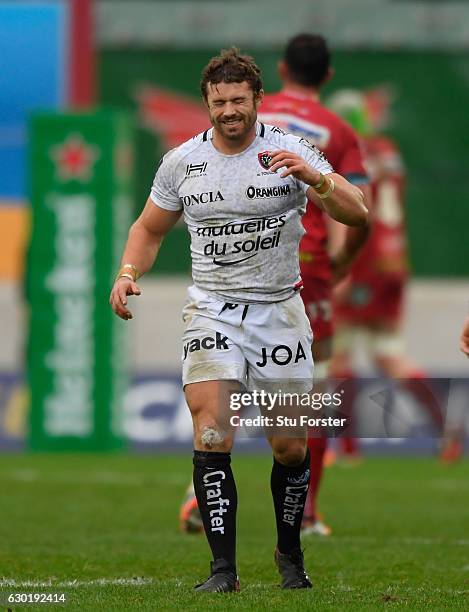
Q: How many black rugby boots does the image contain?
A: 2